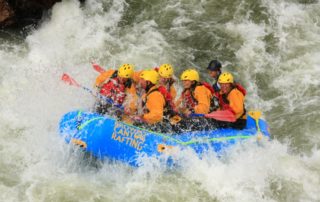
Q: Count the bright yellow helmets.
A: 5